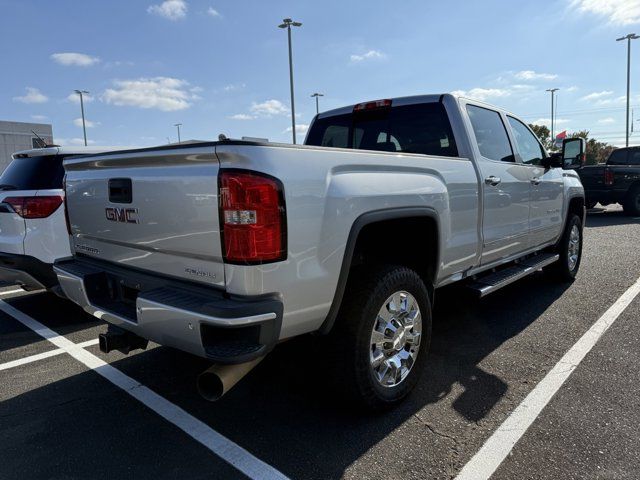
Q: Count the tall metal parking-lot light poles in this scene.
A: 6